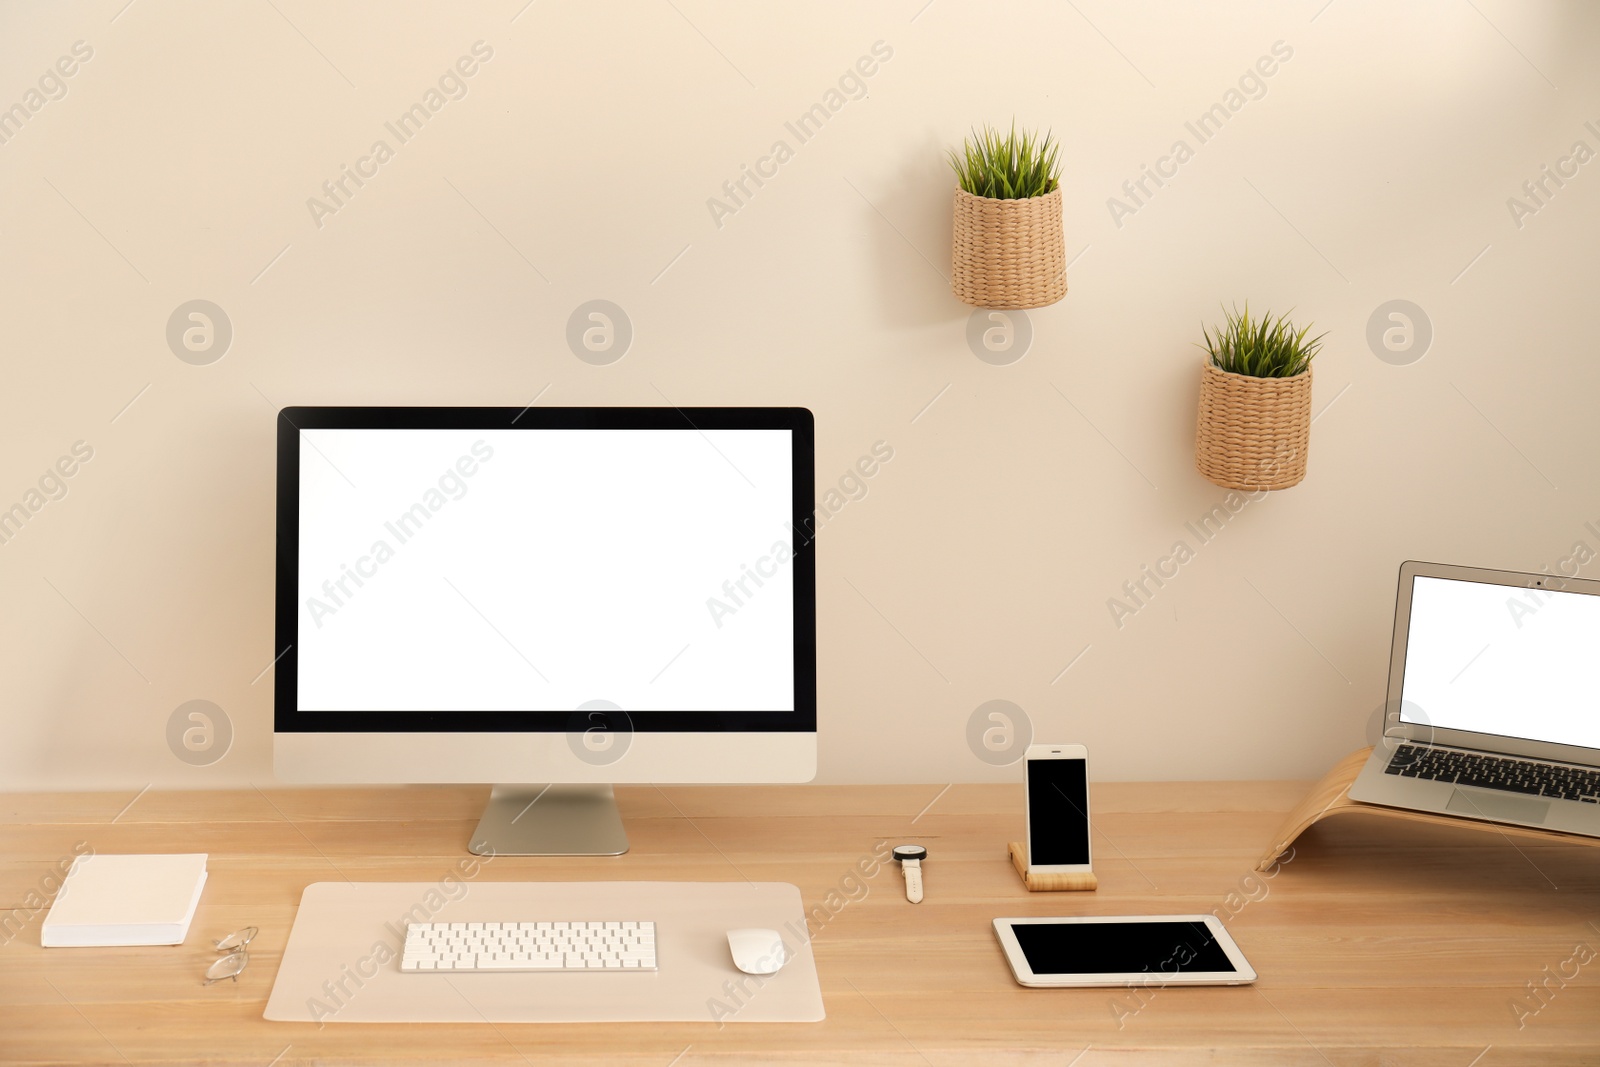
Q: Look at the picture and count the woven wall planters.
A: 2